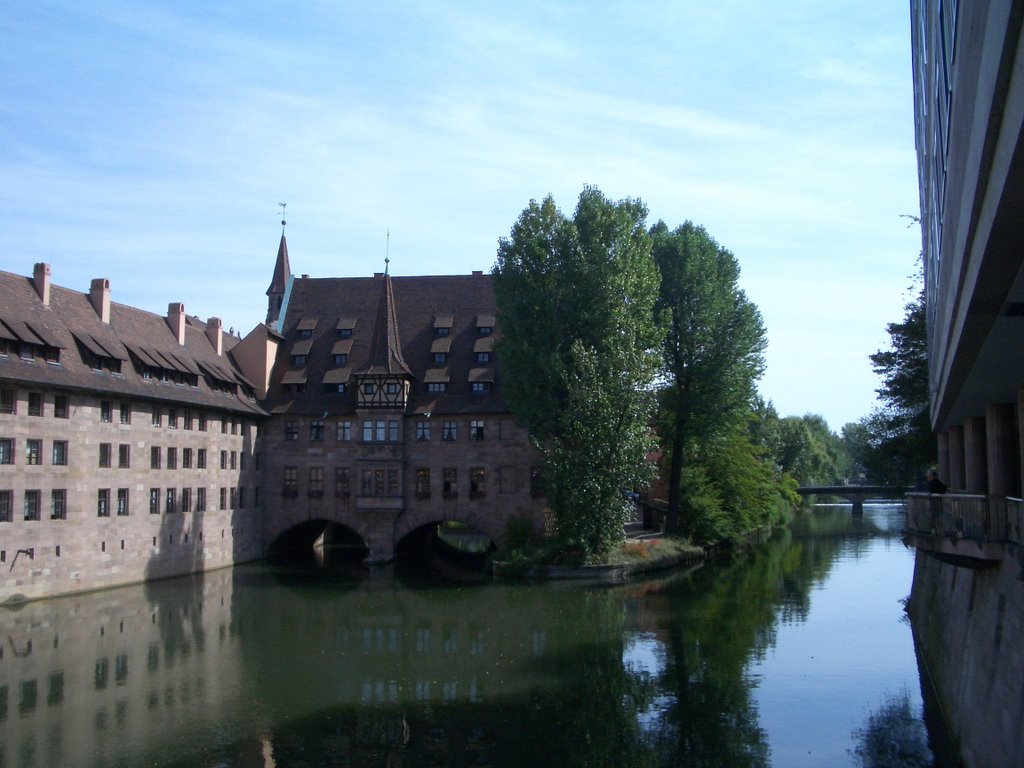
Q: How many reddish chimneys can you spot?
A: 4